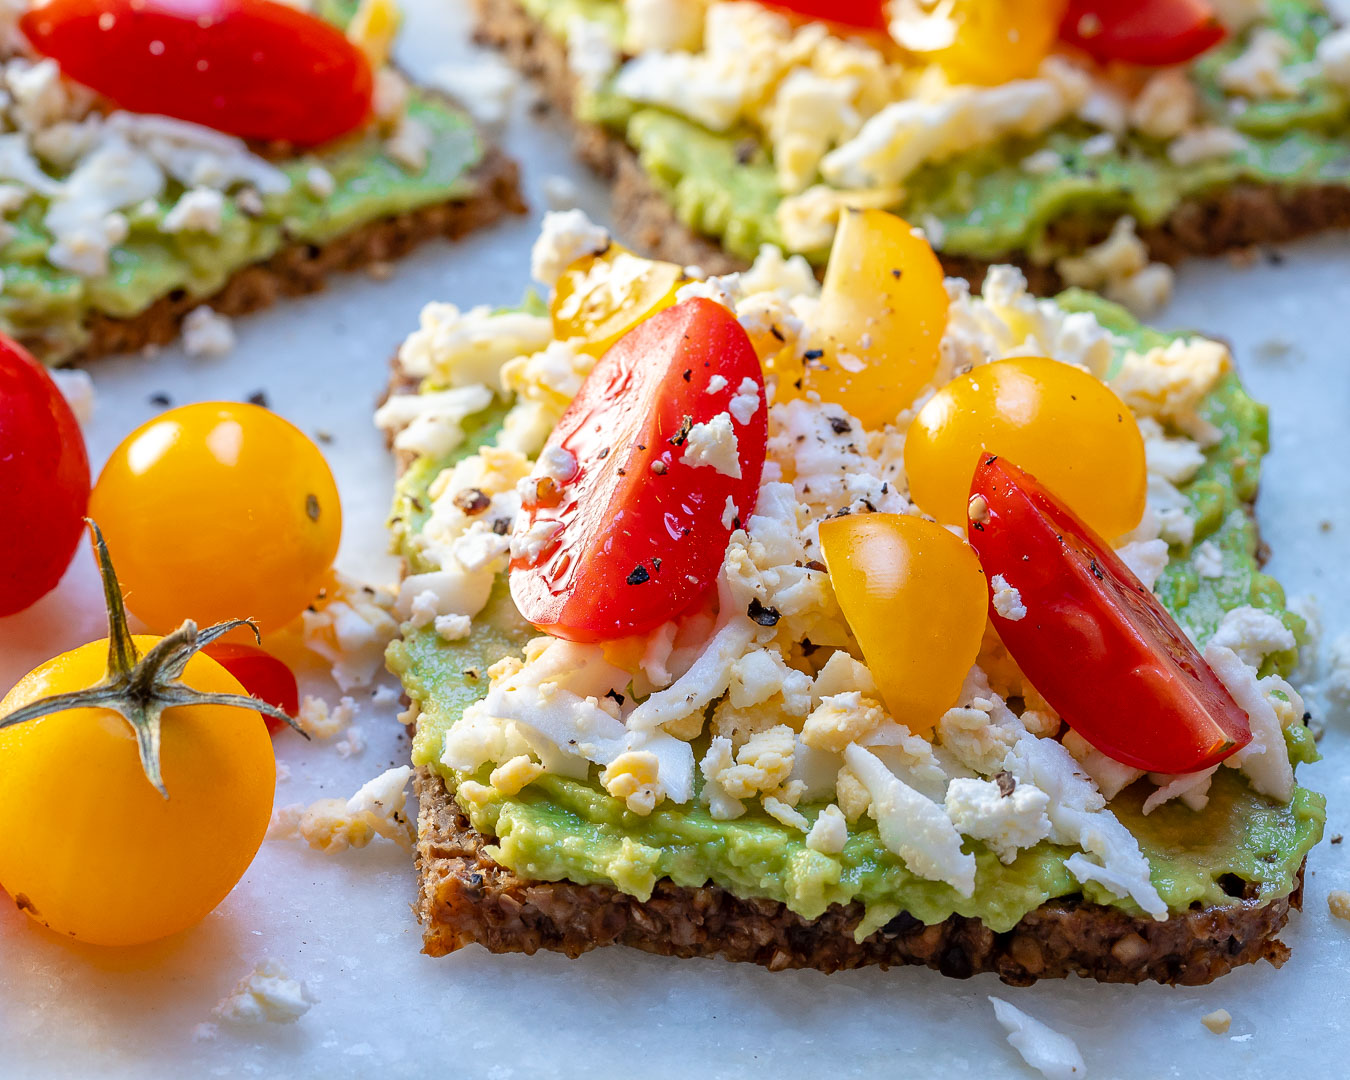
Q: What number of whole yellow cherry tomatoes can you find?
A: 2